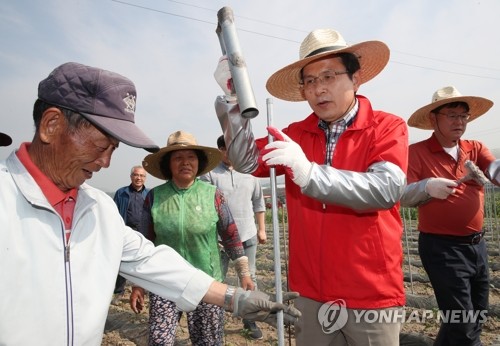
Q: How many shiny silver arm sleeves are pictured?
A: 4